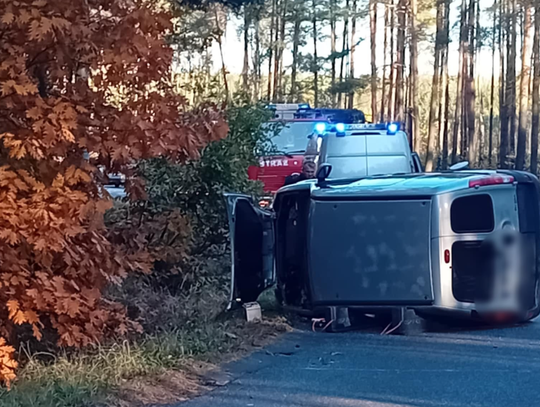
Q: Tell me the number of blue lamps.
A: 3